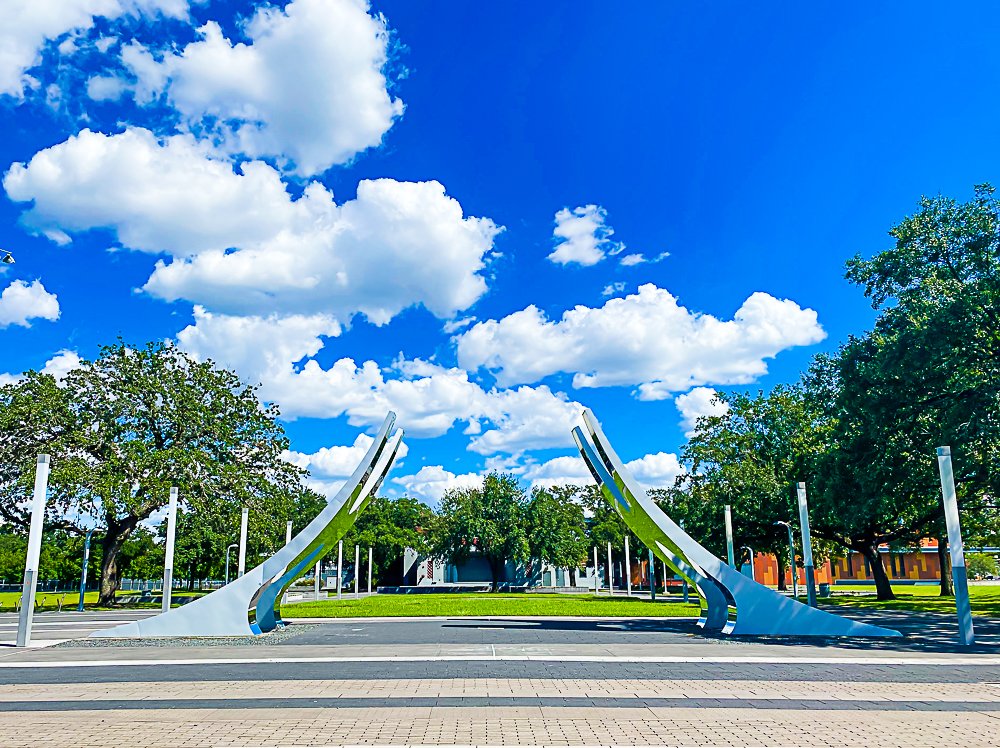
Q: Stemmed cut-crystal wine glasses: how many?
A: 0